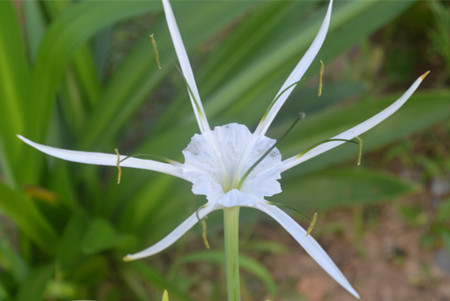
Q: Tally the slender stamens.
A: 6